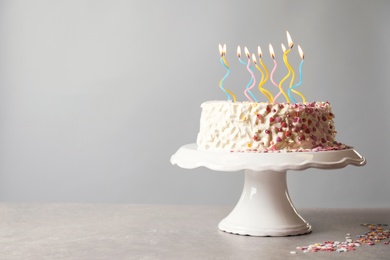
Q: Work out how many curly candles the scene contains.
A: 10